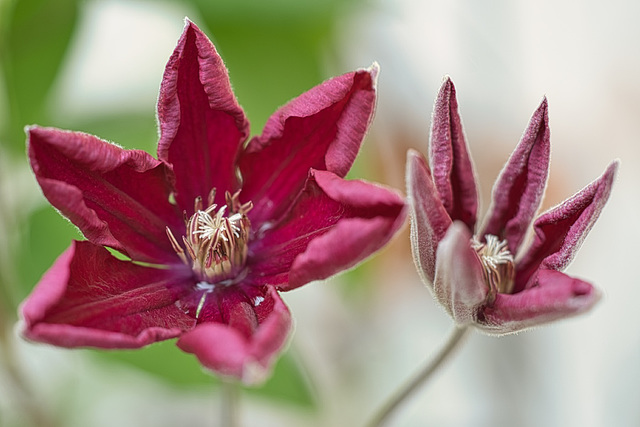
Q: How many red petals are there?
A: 12